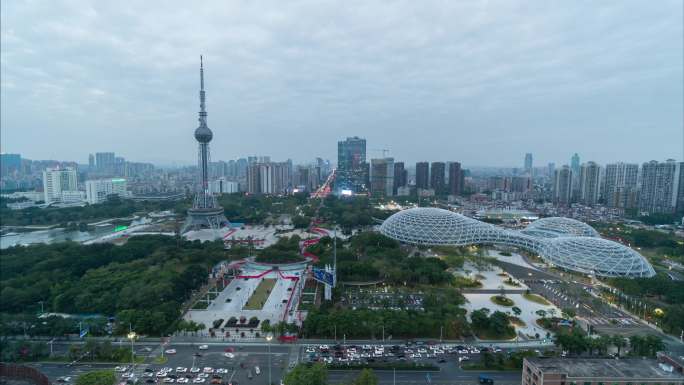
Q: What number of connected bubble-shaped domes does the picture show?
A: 3